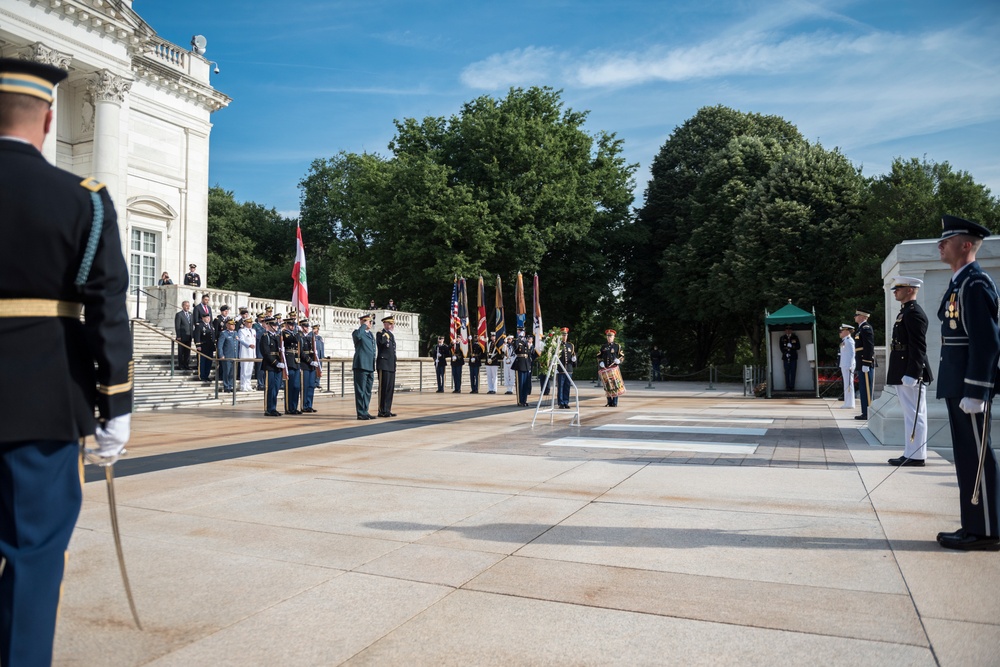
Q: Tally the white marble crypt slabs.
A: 3